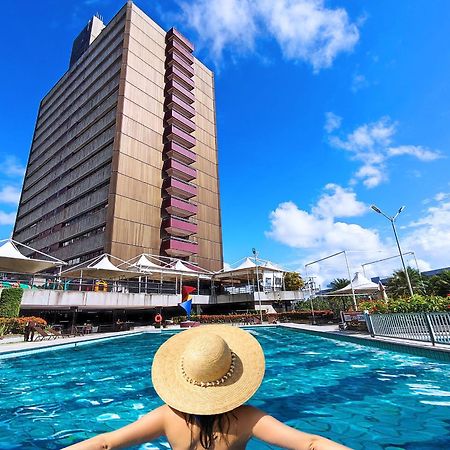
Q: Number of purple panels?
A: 15